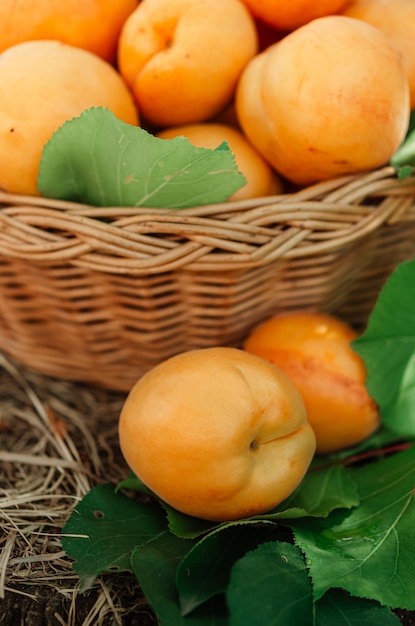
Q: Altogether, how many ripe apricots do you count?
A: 9